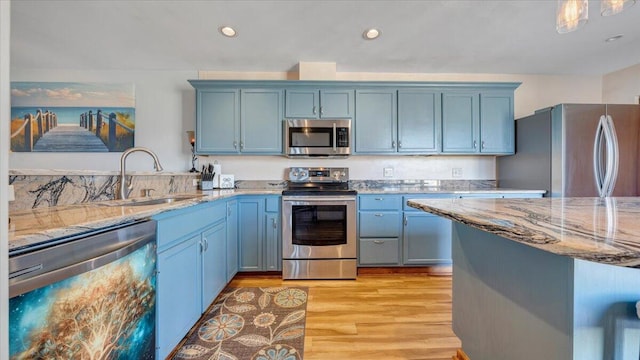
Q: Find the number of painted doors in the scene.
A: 14